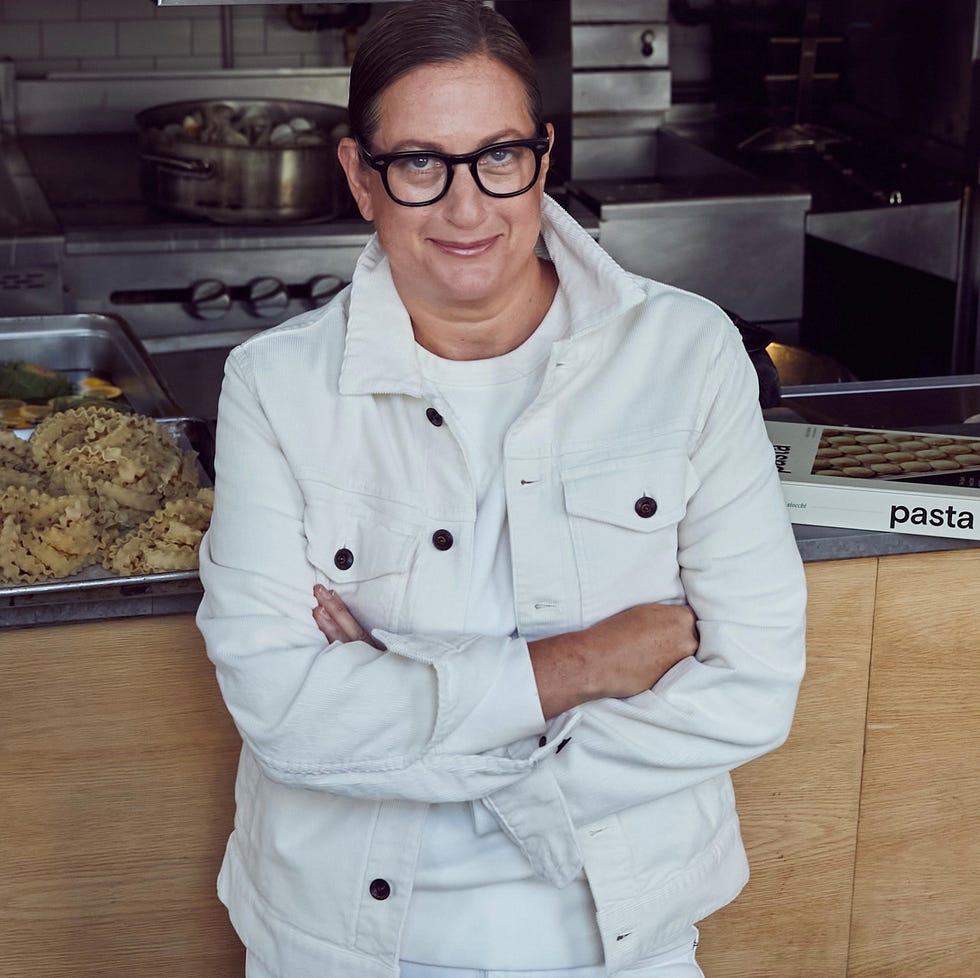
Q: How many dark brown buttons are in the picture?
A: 7